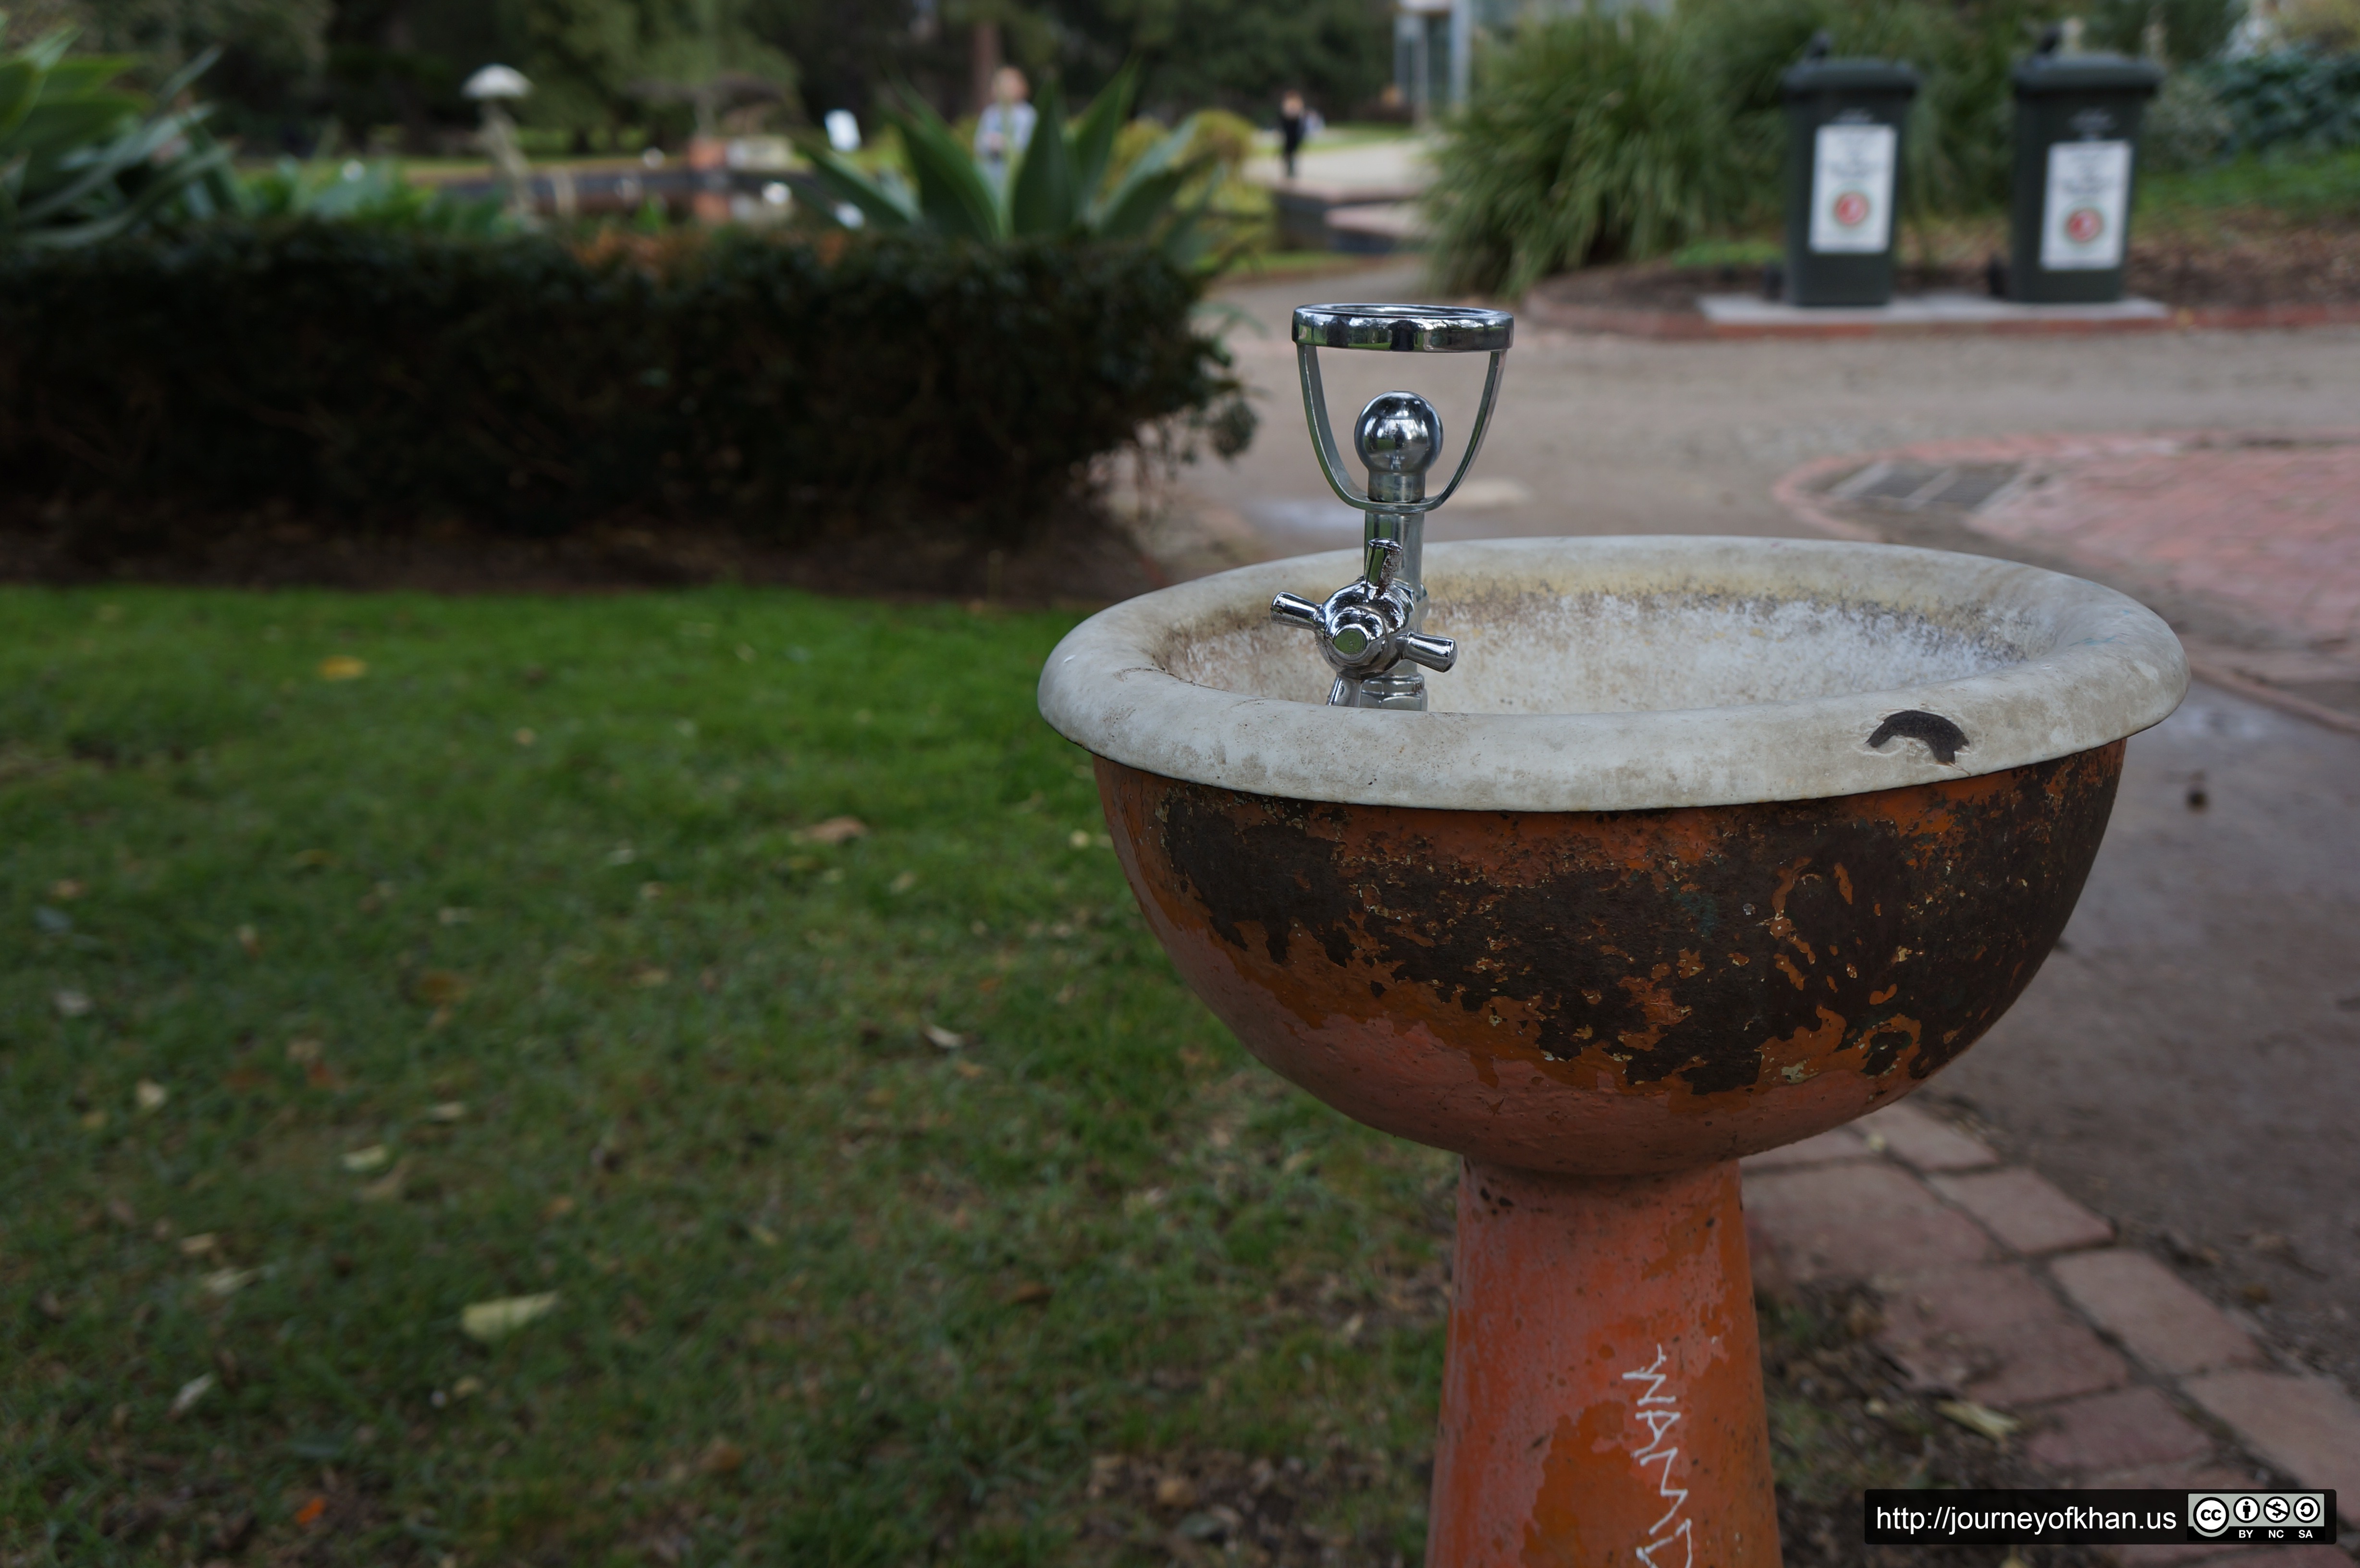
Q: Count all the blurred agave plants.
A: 2